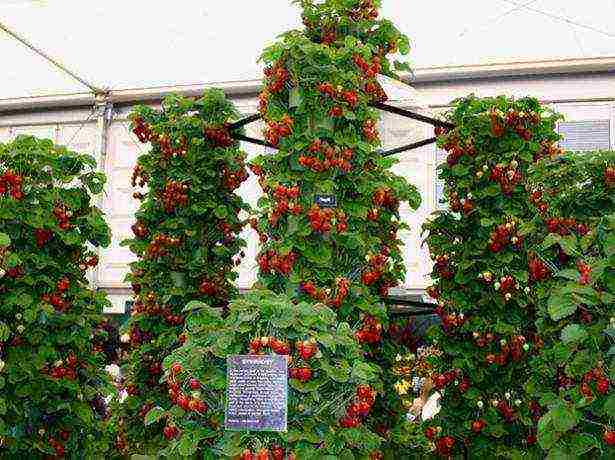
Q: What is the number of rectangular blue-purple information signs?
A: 1